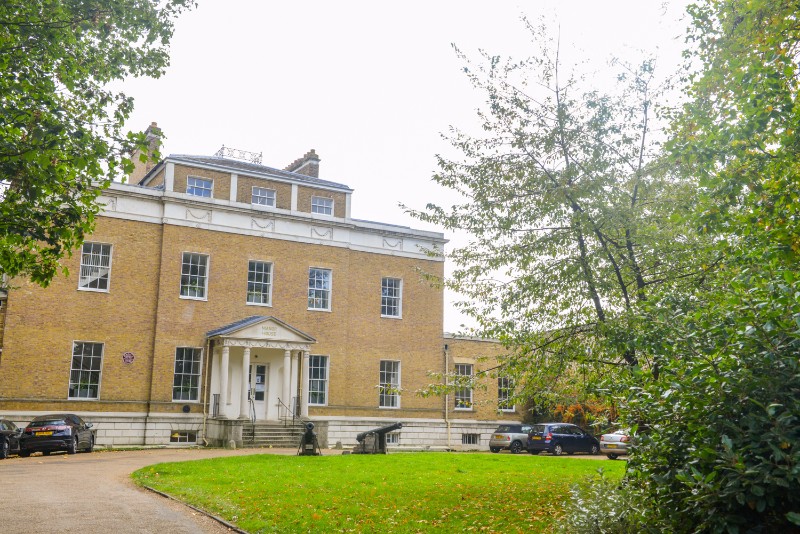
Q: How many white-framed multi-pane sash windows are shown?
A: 14